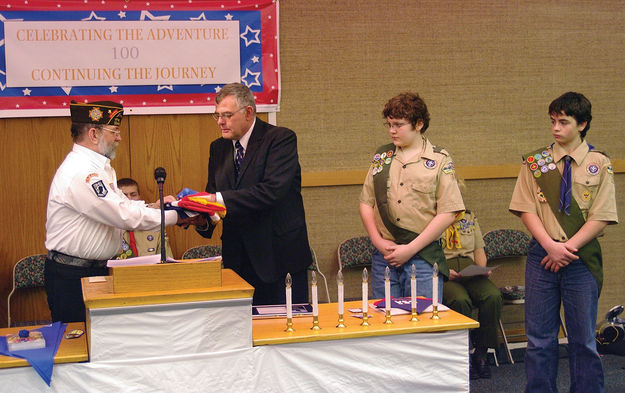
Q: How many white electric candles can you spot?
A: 7